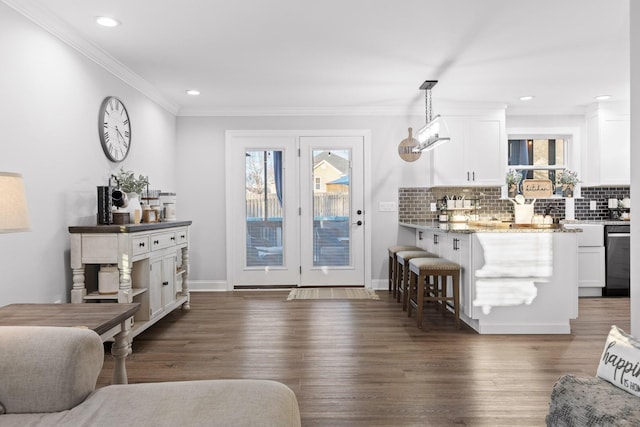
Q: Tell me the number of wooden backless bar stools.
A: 3